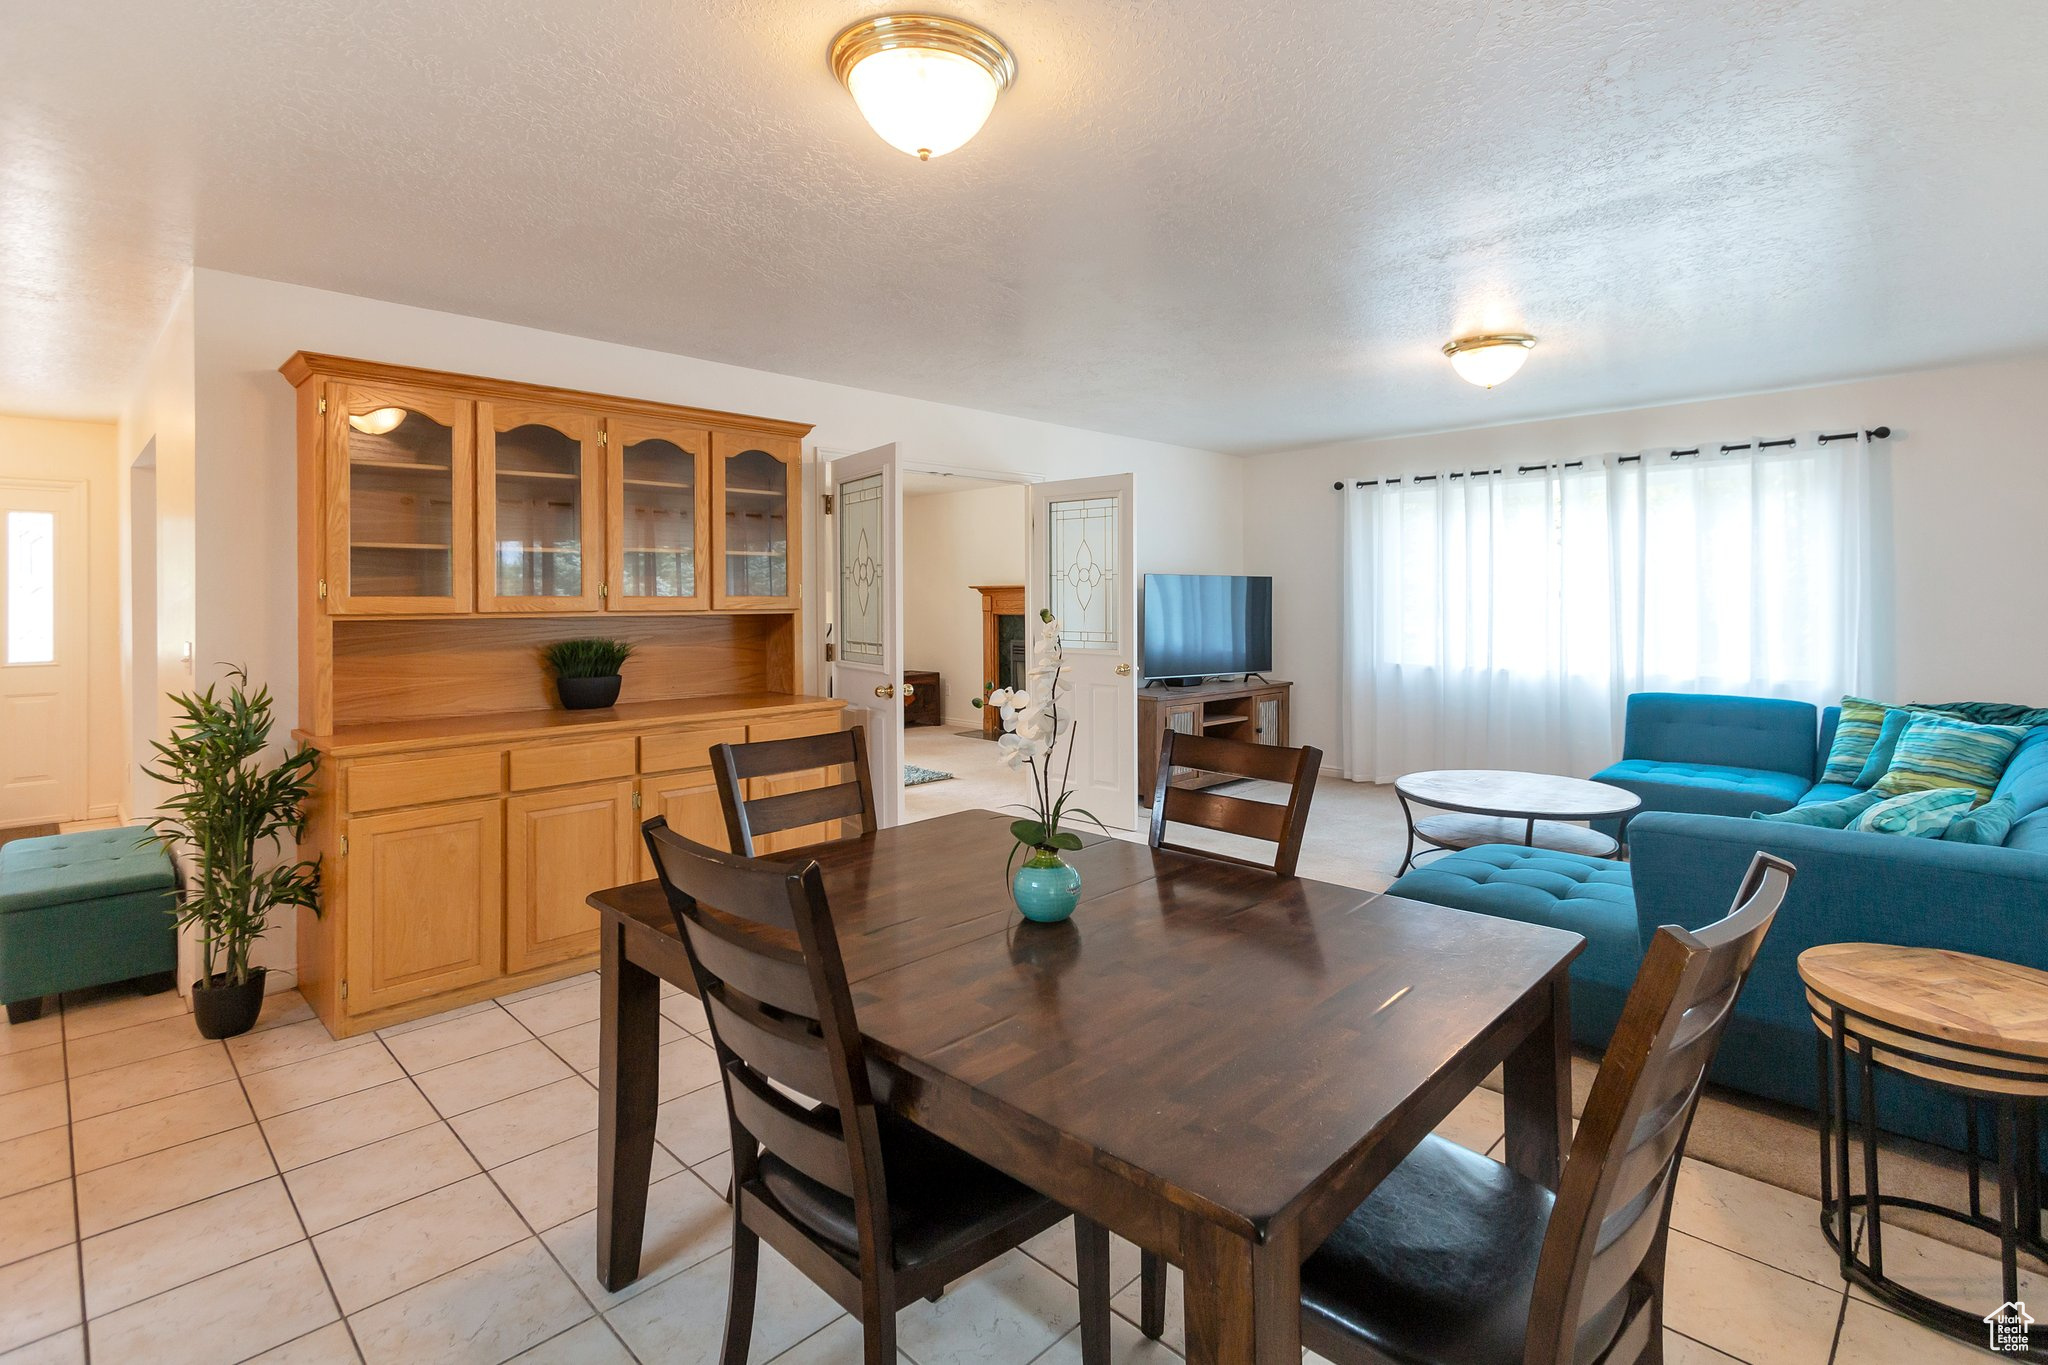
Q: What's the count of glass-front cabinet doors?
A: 4